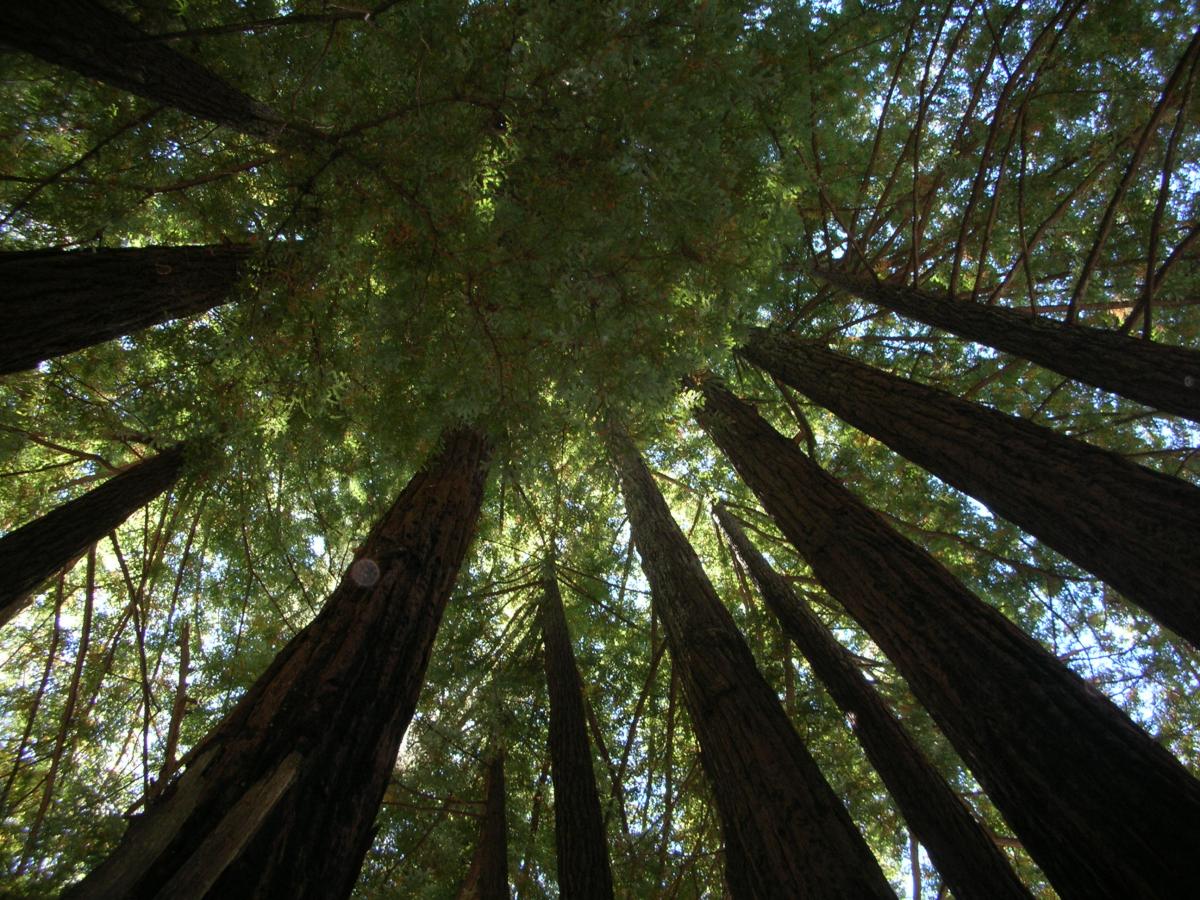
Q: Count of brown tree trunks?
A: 11